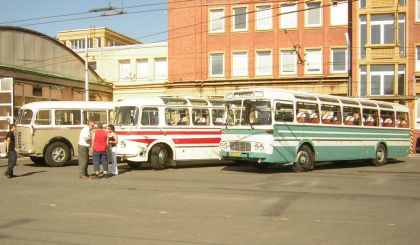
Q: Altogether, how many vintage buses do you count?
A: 3